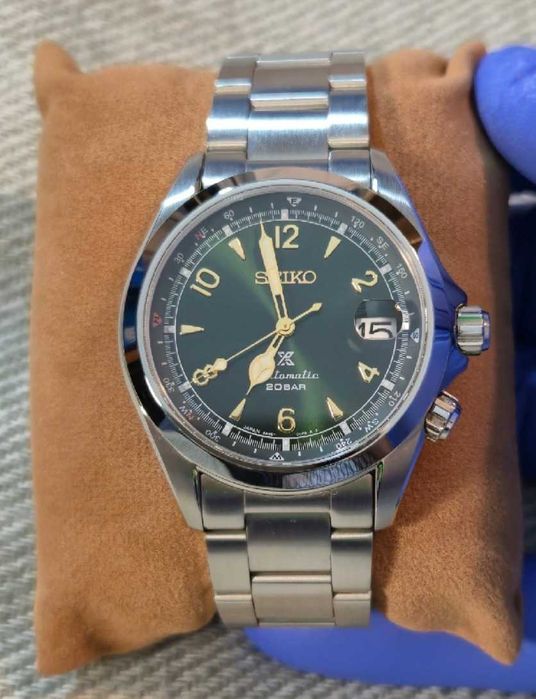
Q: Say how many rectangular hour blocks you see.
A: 12